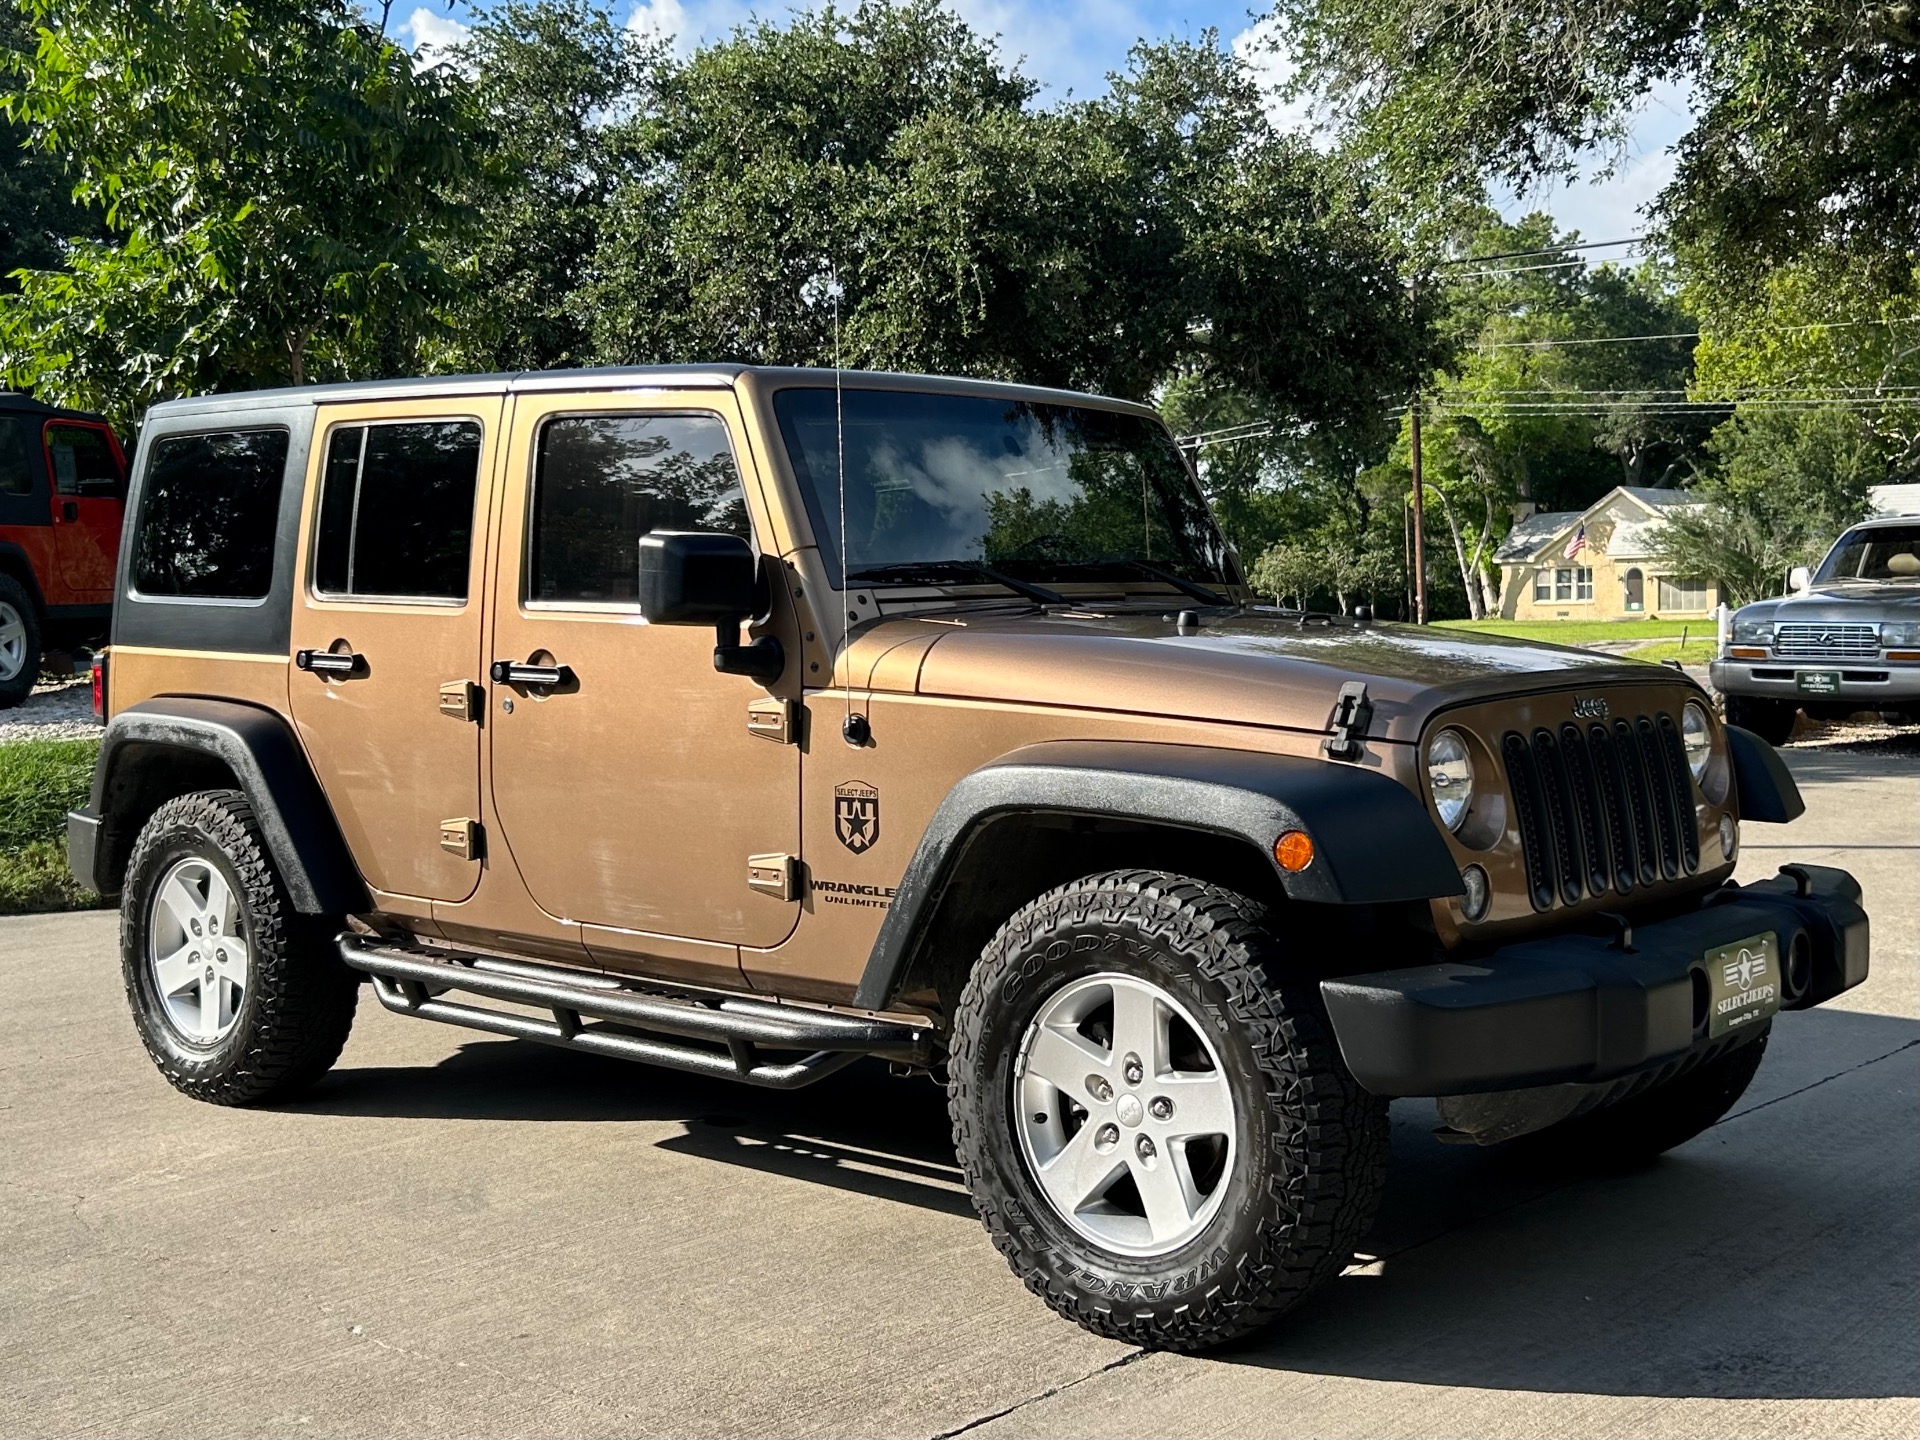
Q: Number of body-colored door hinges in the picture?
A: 4